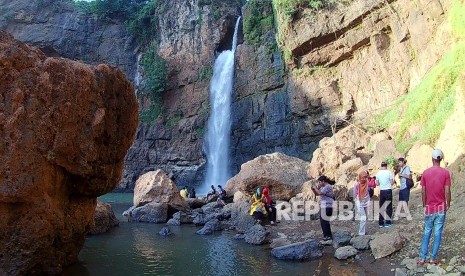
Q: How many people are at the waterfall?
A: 12